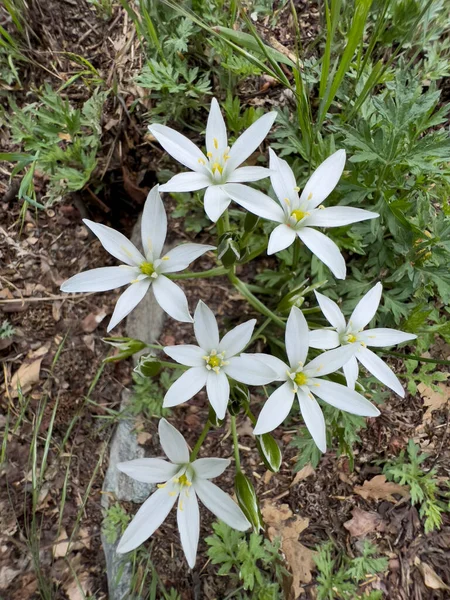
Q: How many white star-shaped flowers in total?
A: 7